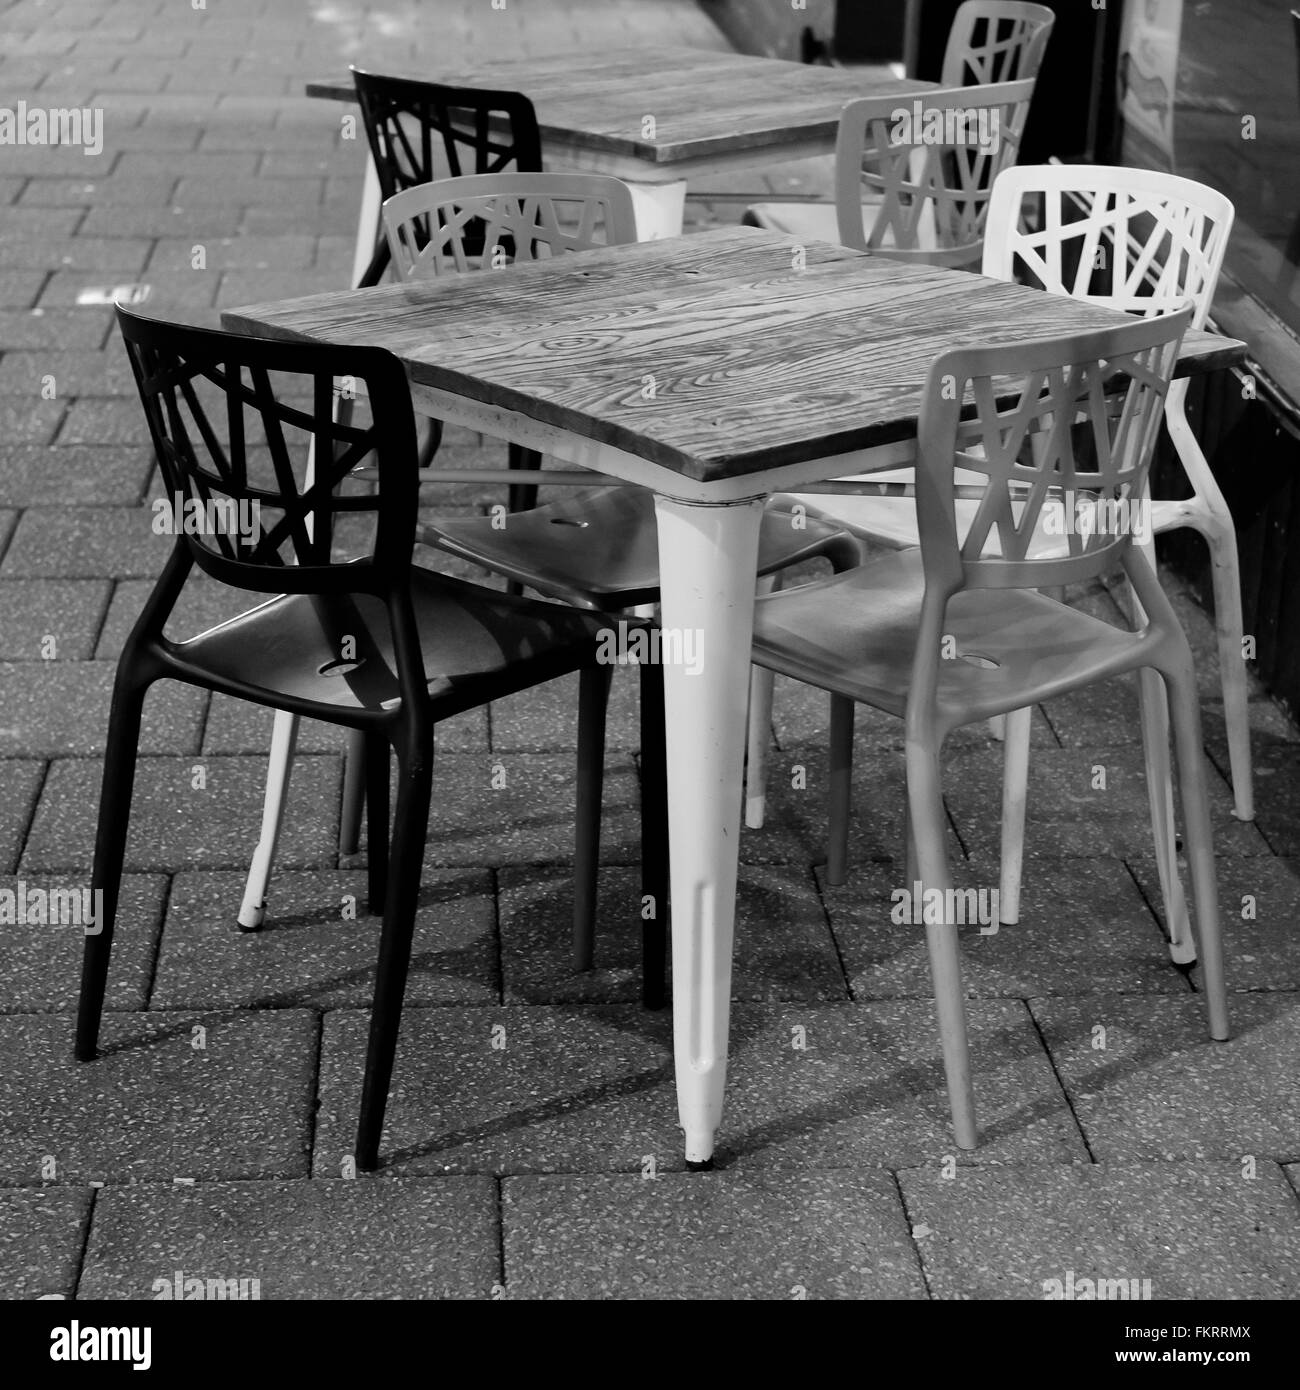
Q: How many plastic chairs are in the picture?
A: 7